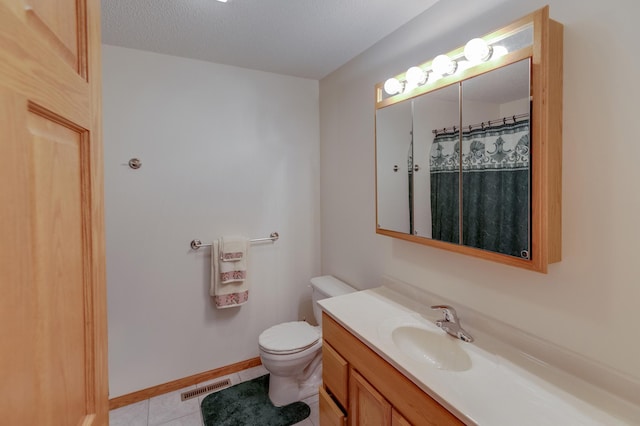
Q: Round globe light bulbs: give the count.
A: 4